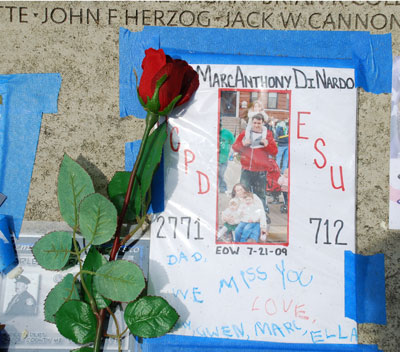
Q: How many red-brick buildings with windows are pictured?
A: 1